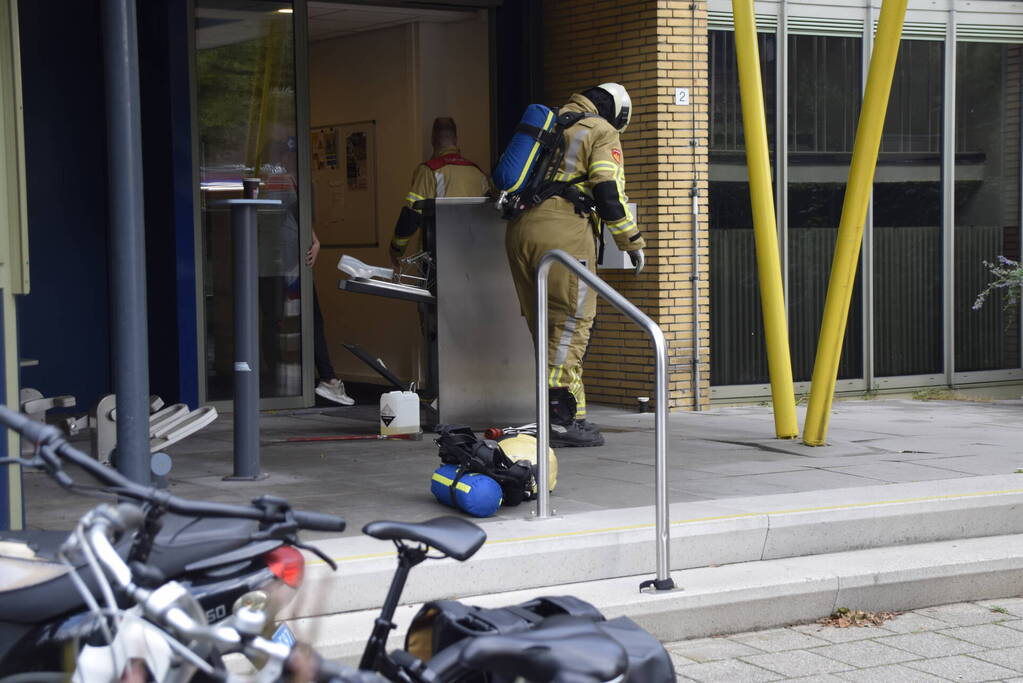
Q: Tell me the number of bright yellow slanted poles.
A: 2